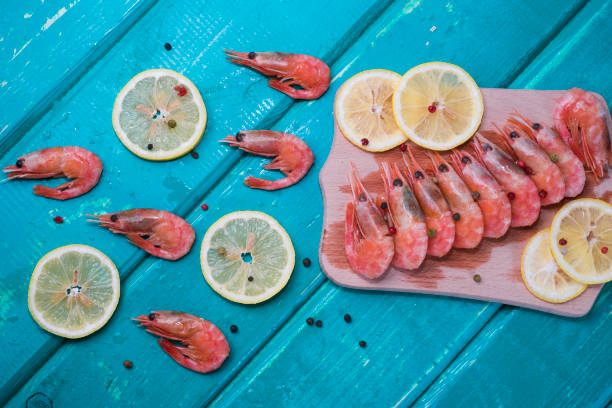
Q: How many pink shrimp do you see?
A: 14